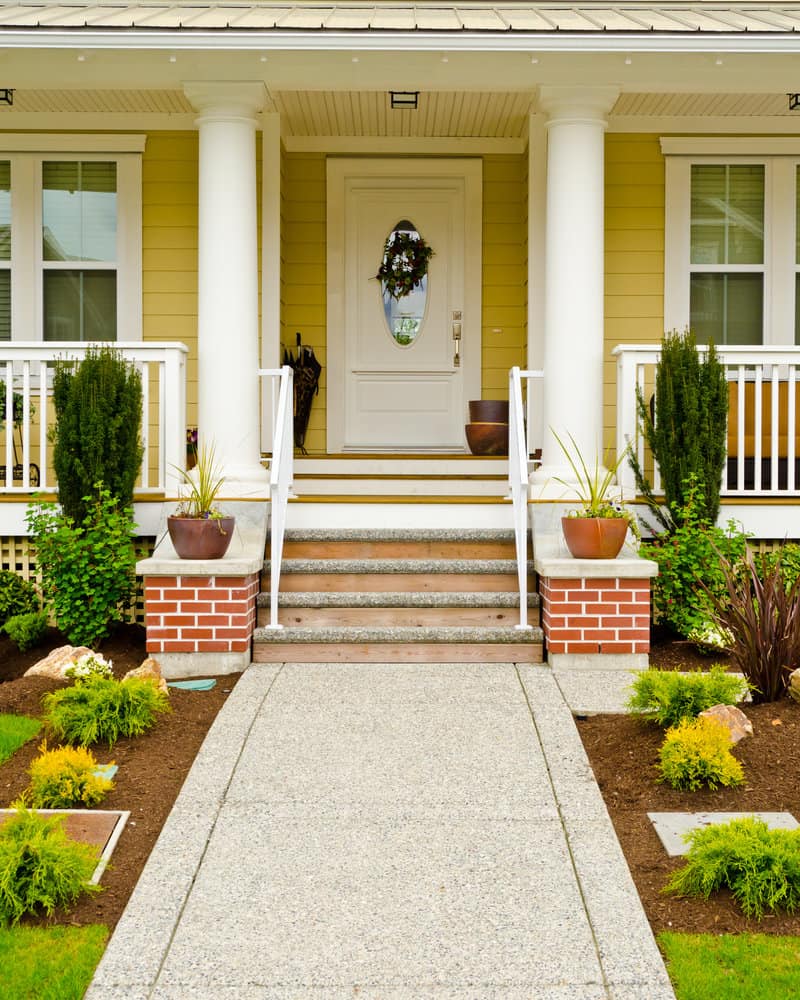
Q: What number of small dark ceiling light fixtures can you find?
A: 3